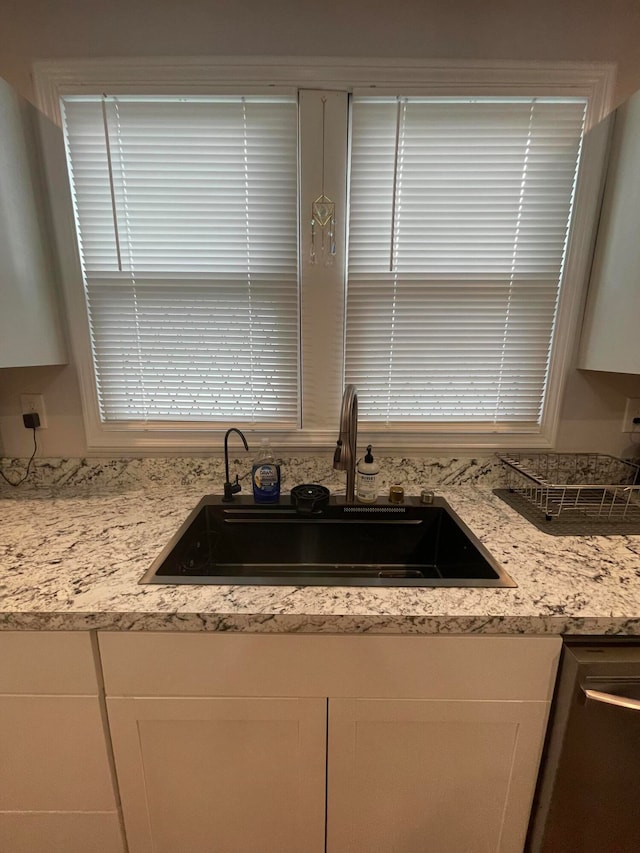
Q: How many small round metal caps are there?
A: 2